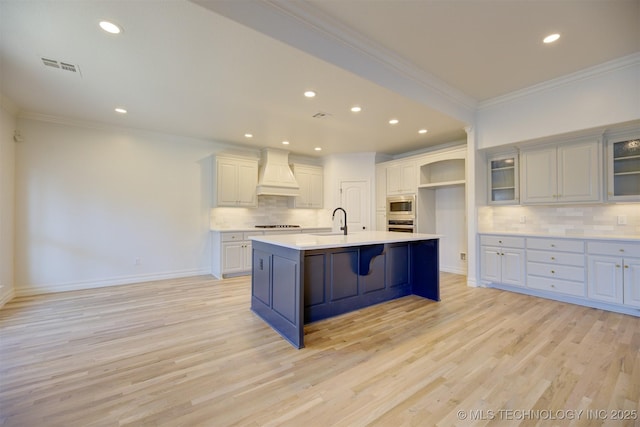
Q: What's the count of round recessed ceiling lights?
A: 10